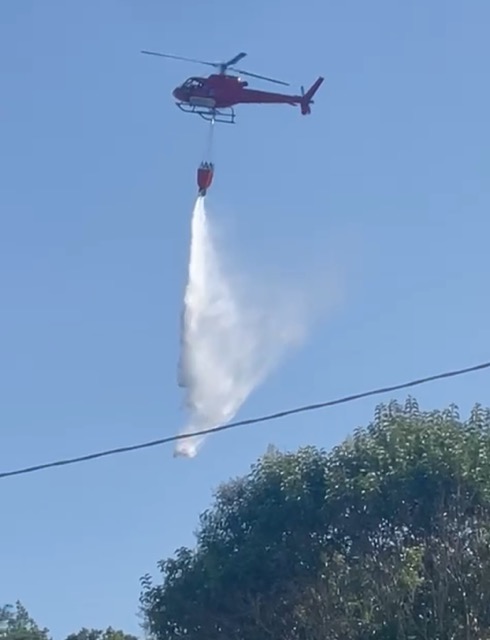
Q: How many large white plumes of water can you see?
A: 1